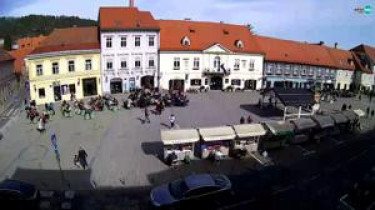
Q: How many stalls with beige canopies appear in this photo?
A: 3